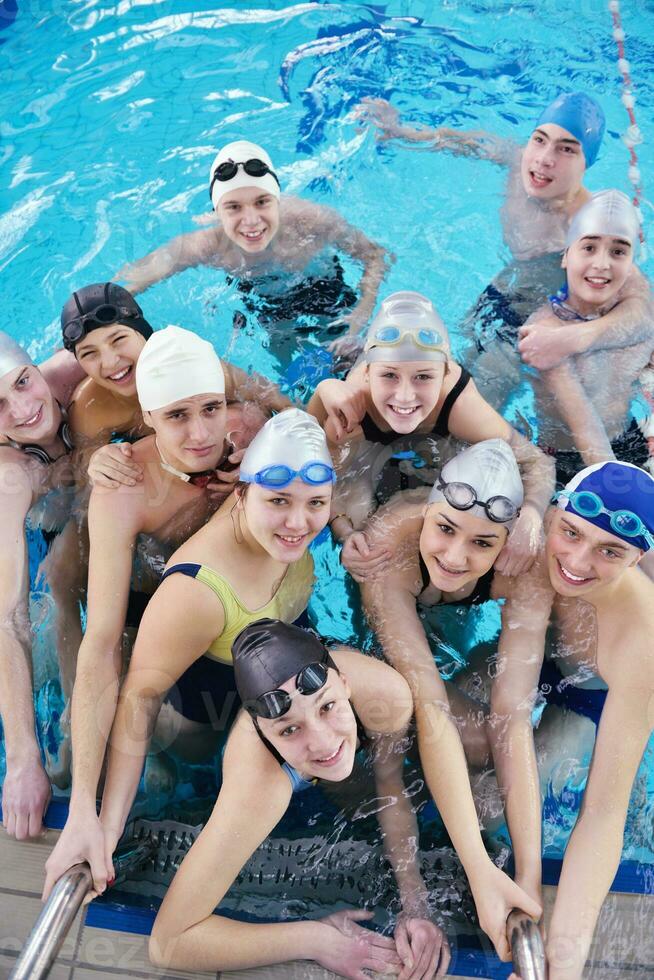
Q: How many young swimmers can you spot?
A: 11